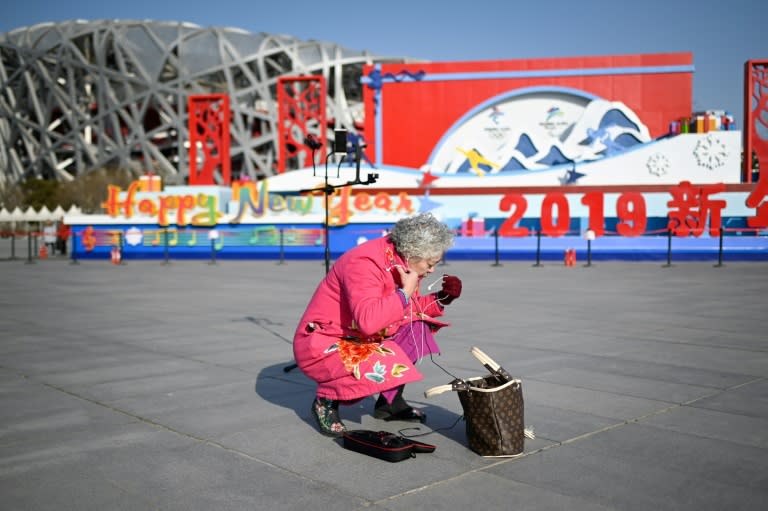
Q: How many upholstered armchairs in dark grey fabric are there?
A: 0